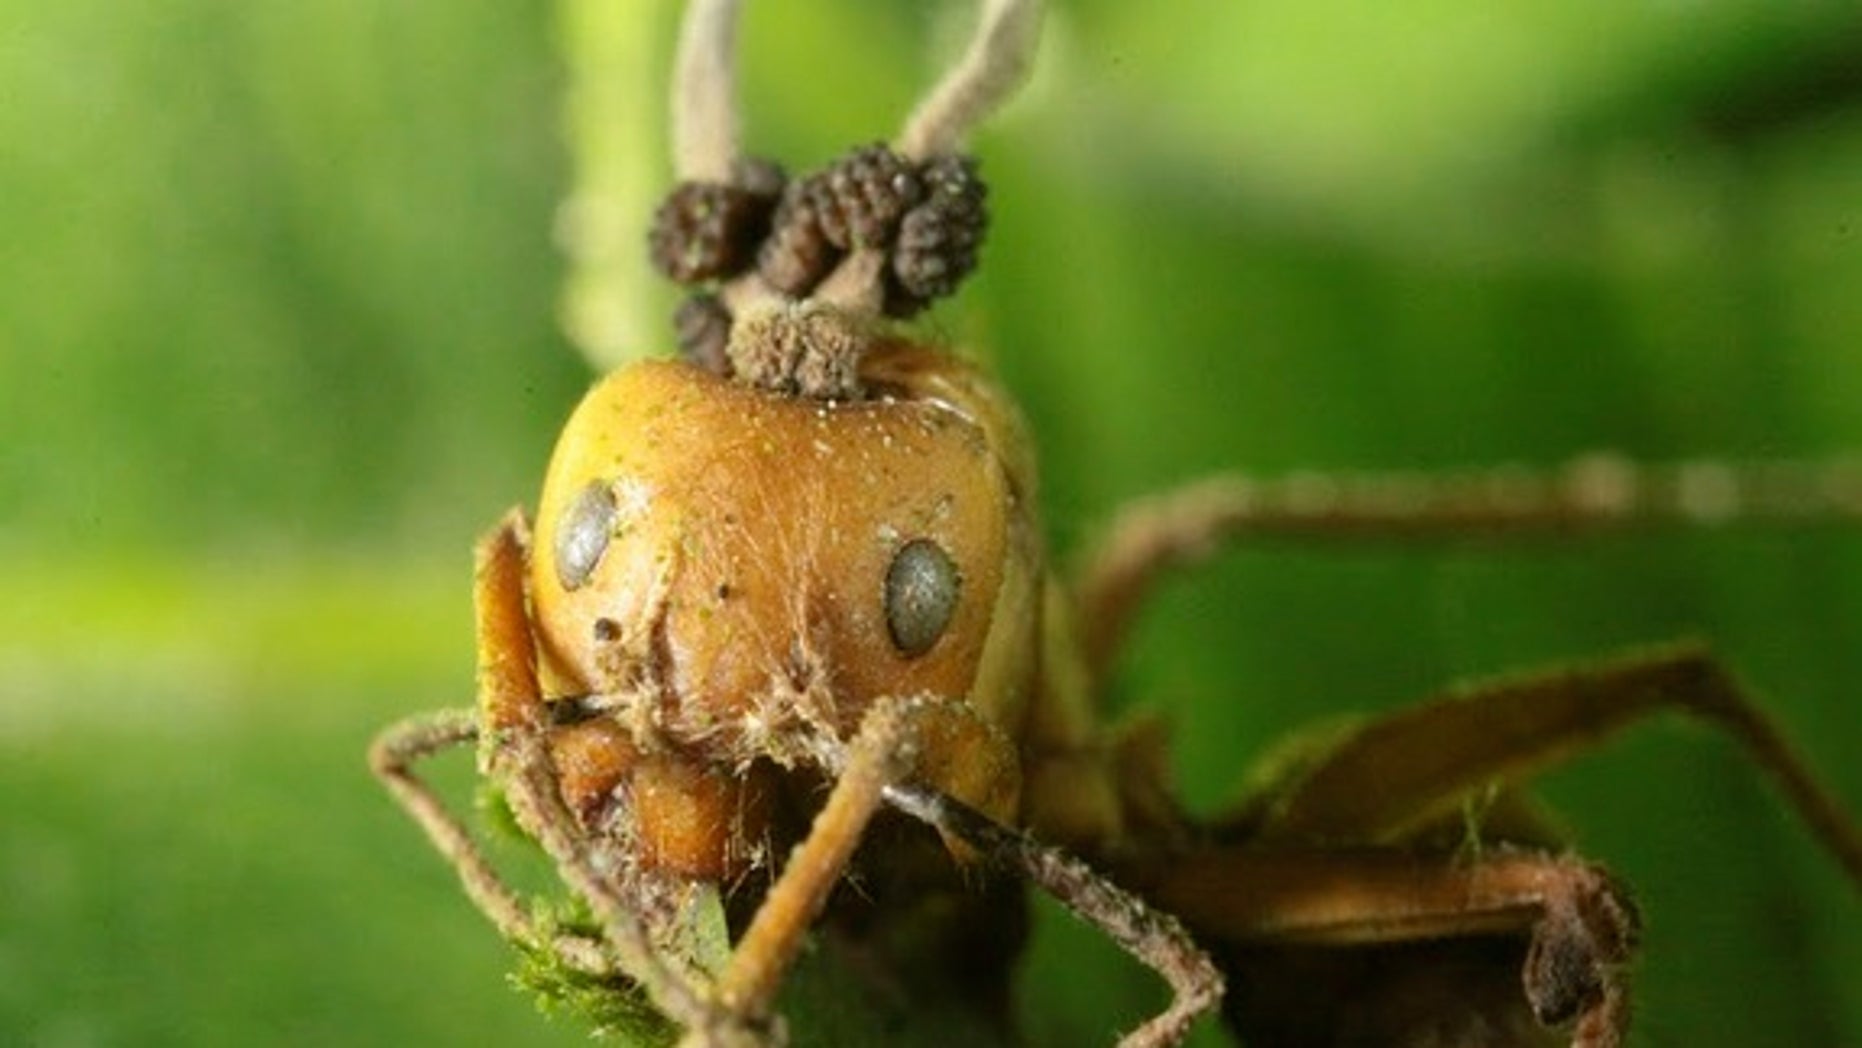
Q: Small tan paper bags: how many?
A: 0